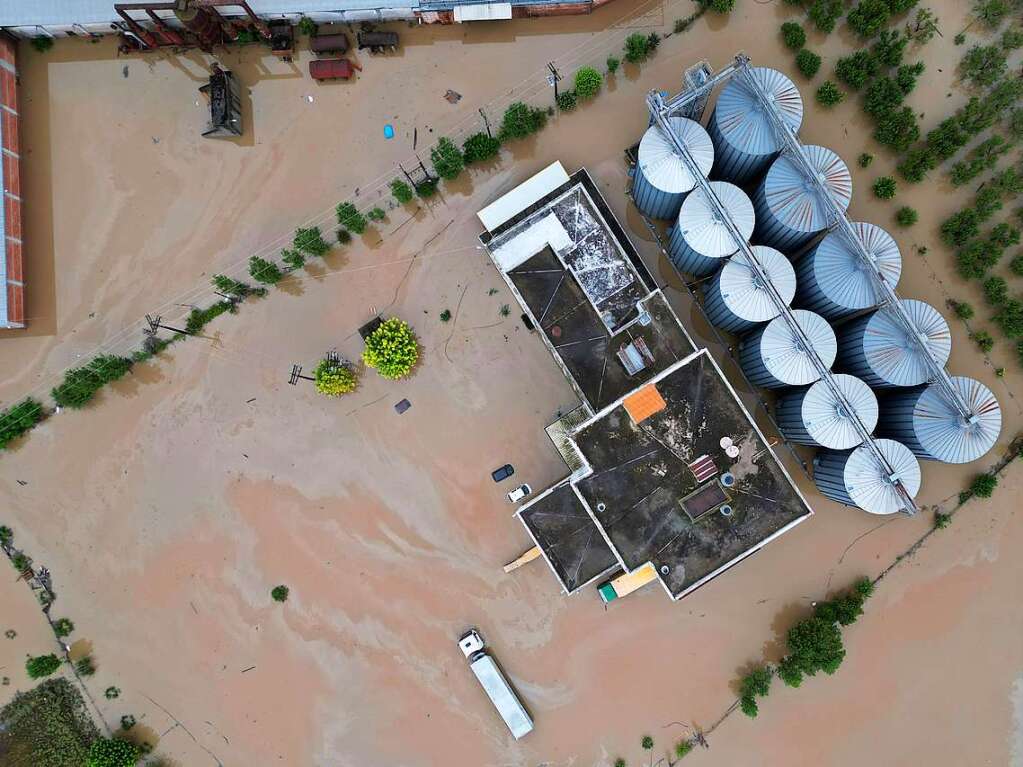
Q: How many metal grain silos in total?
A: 11